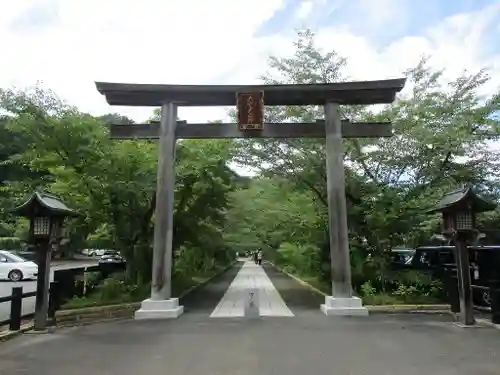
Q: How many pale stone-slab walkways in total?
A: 1